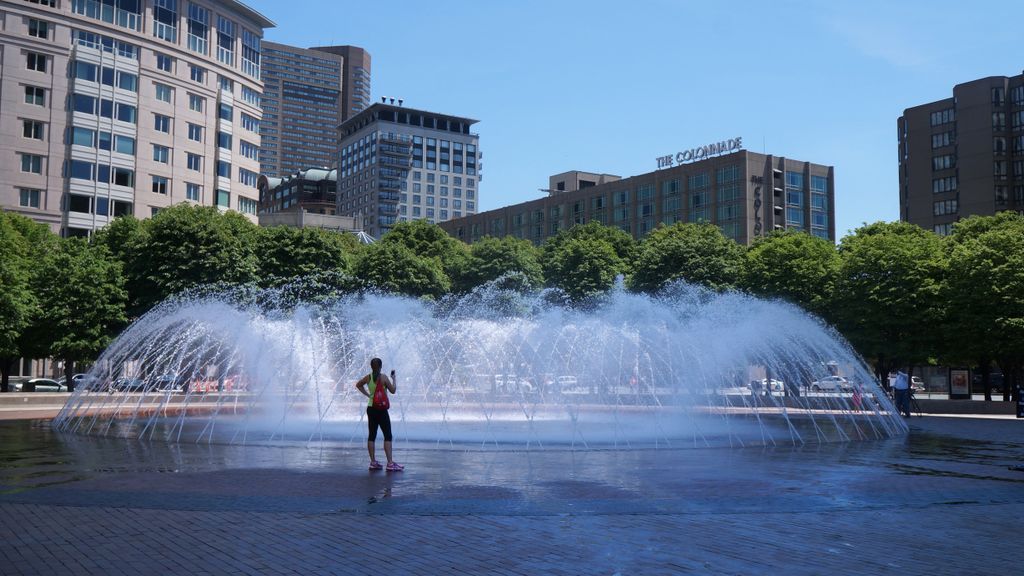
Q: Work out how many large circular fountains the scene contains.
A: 1